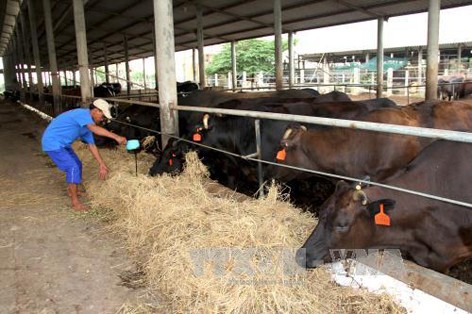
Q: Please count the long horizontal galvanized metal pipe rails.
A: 2